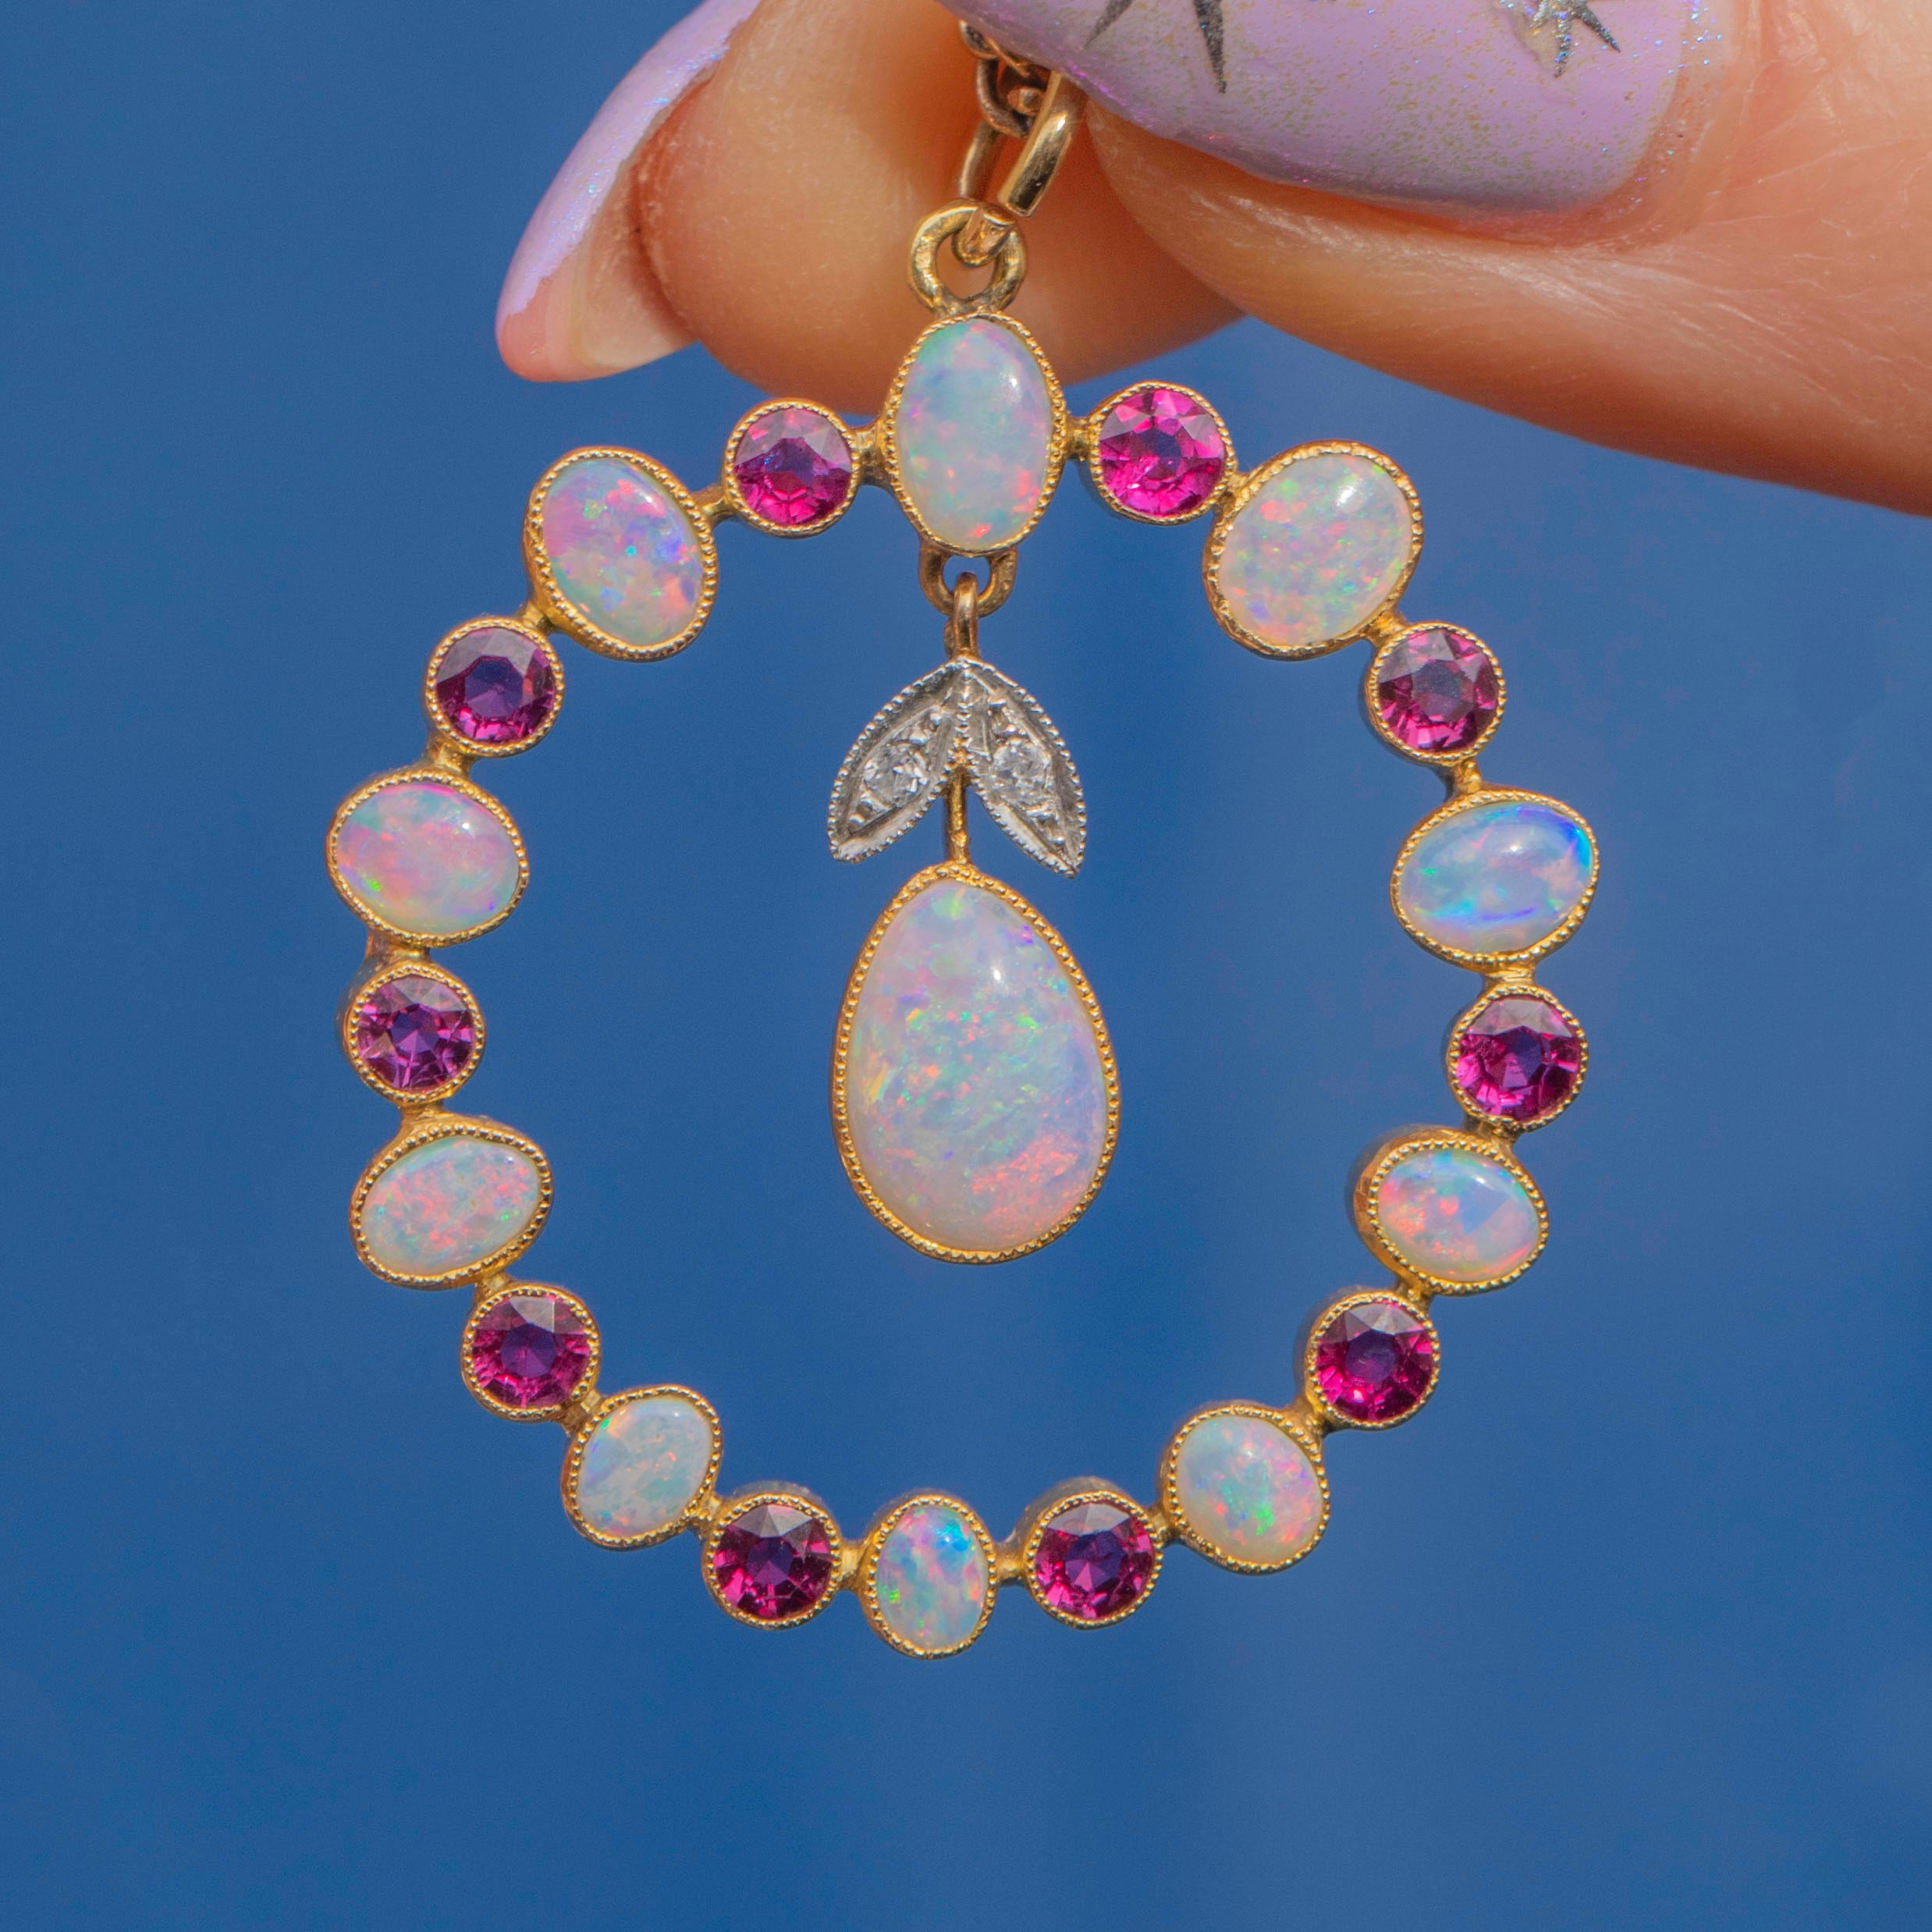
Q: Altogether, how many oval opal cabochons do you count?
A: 10